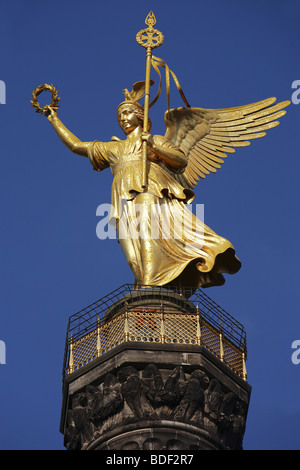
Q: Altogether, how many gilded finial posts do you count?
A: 7